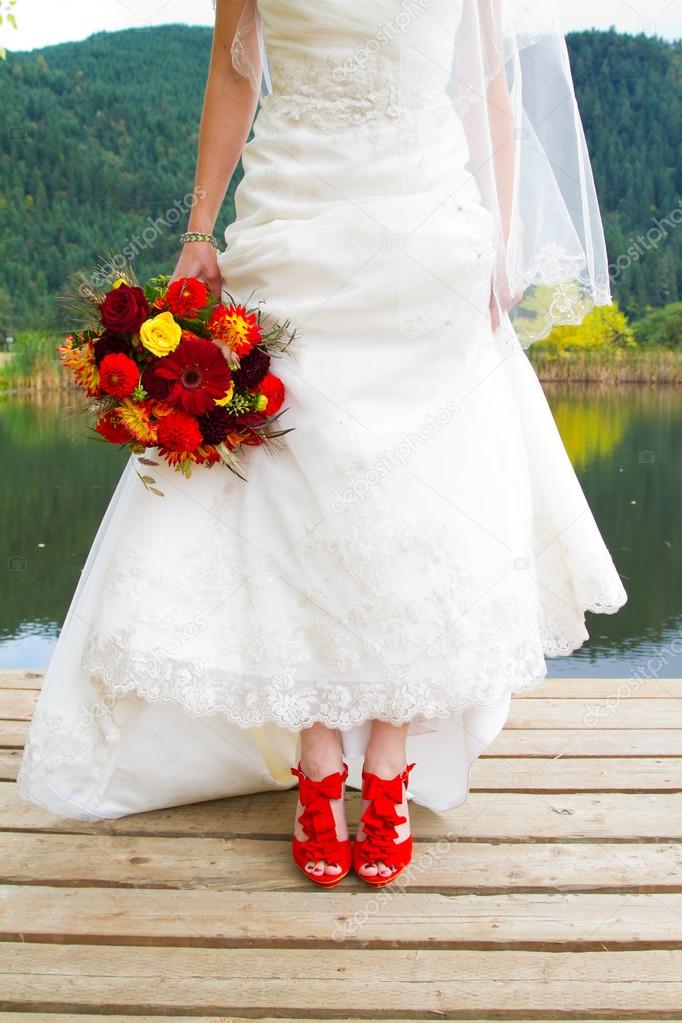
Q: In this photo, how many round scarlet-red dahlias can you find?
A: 5